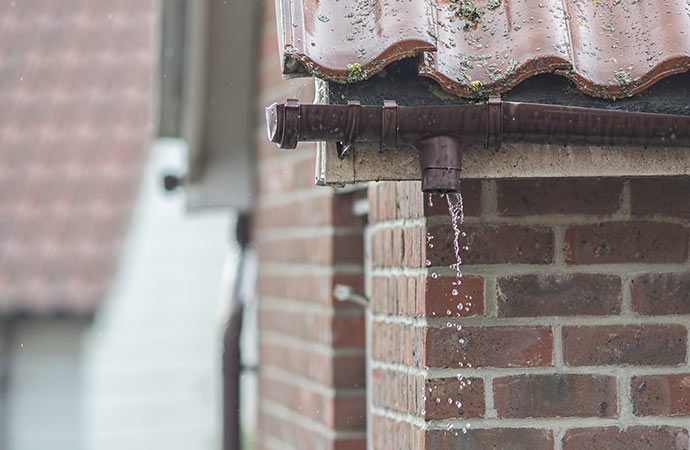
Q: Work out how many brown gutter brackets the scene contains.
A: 4